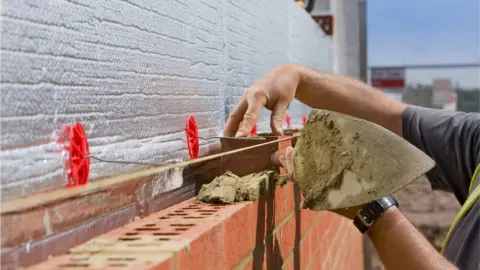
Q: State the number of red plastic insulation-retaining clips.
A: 5